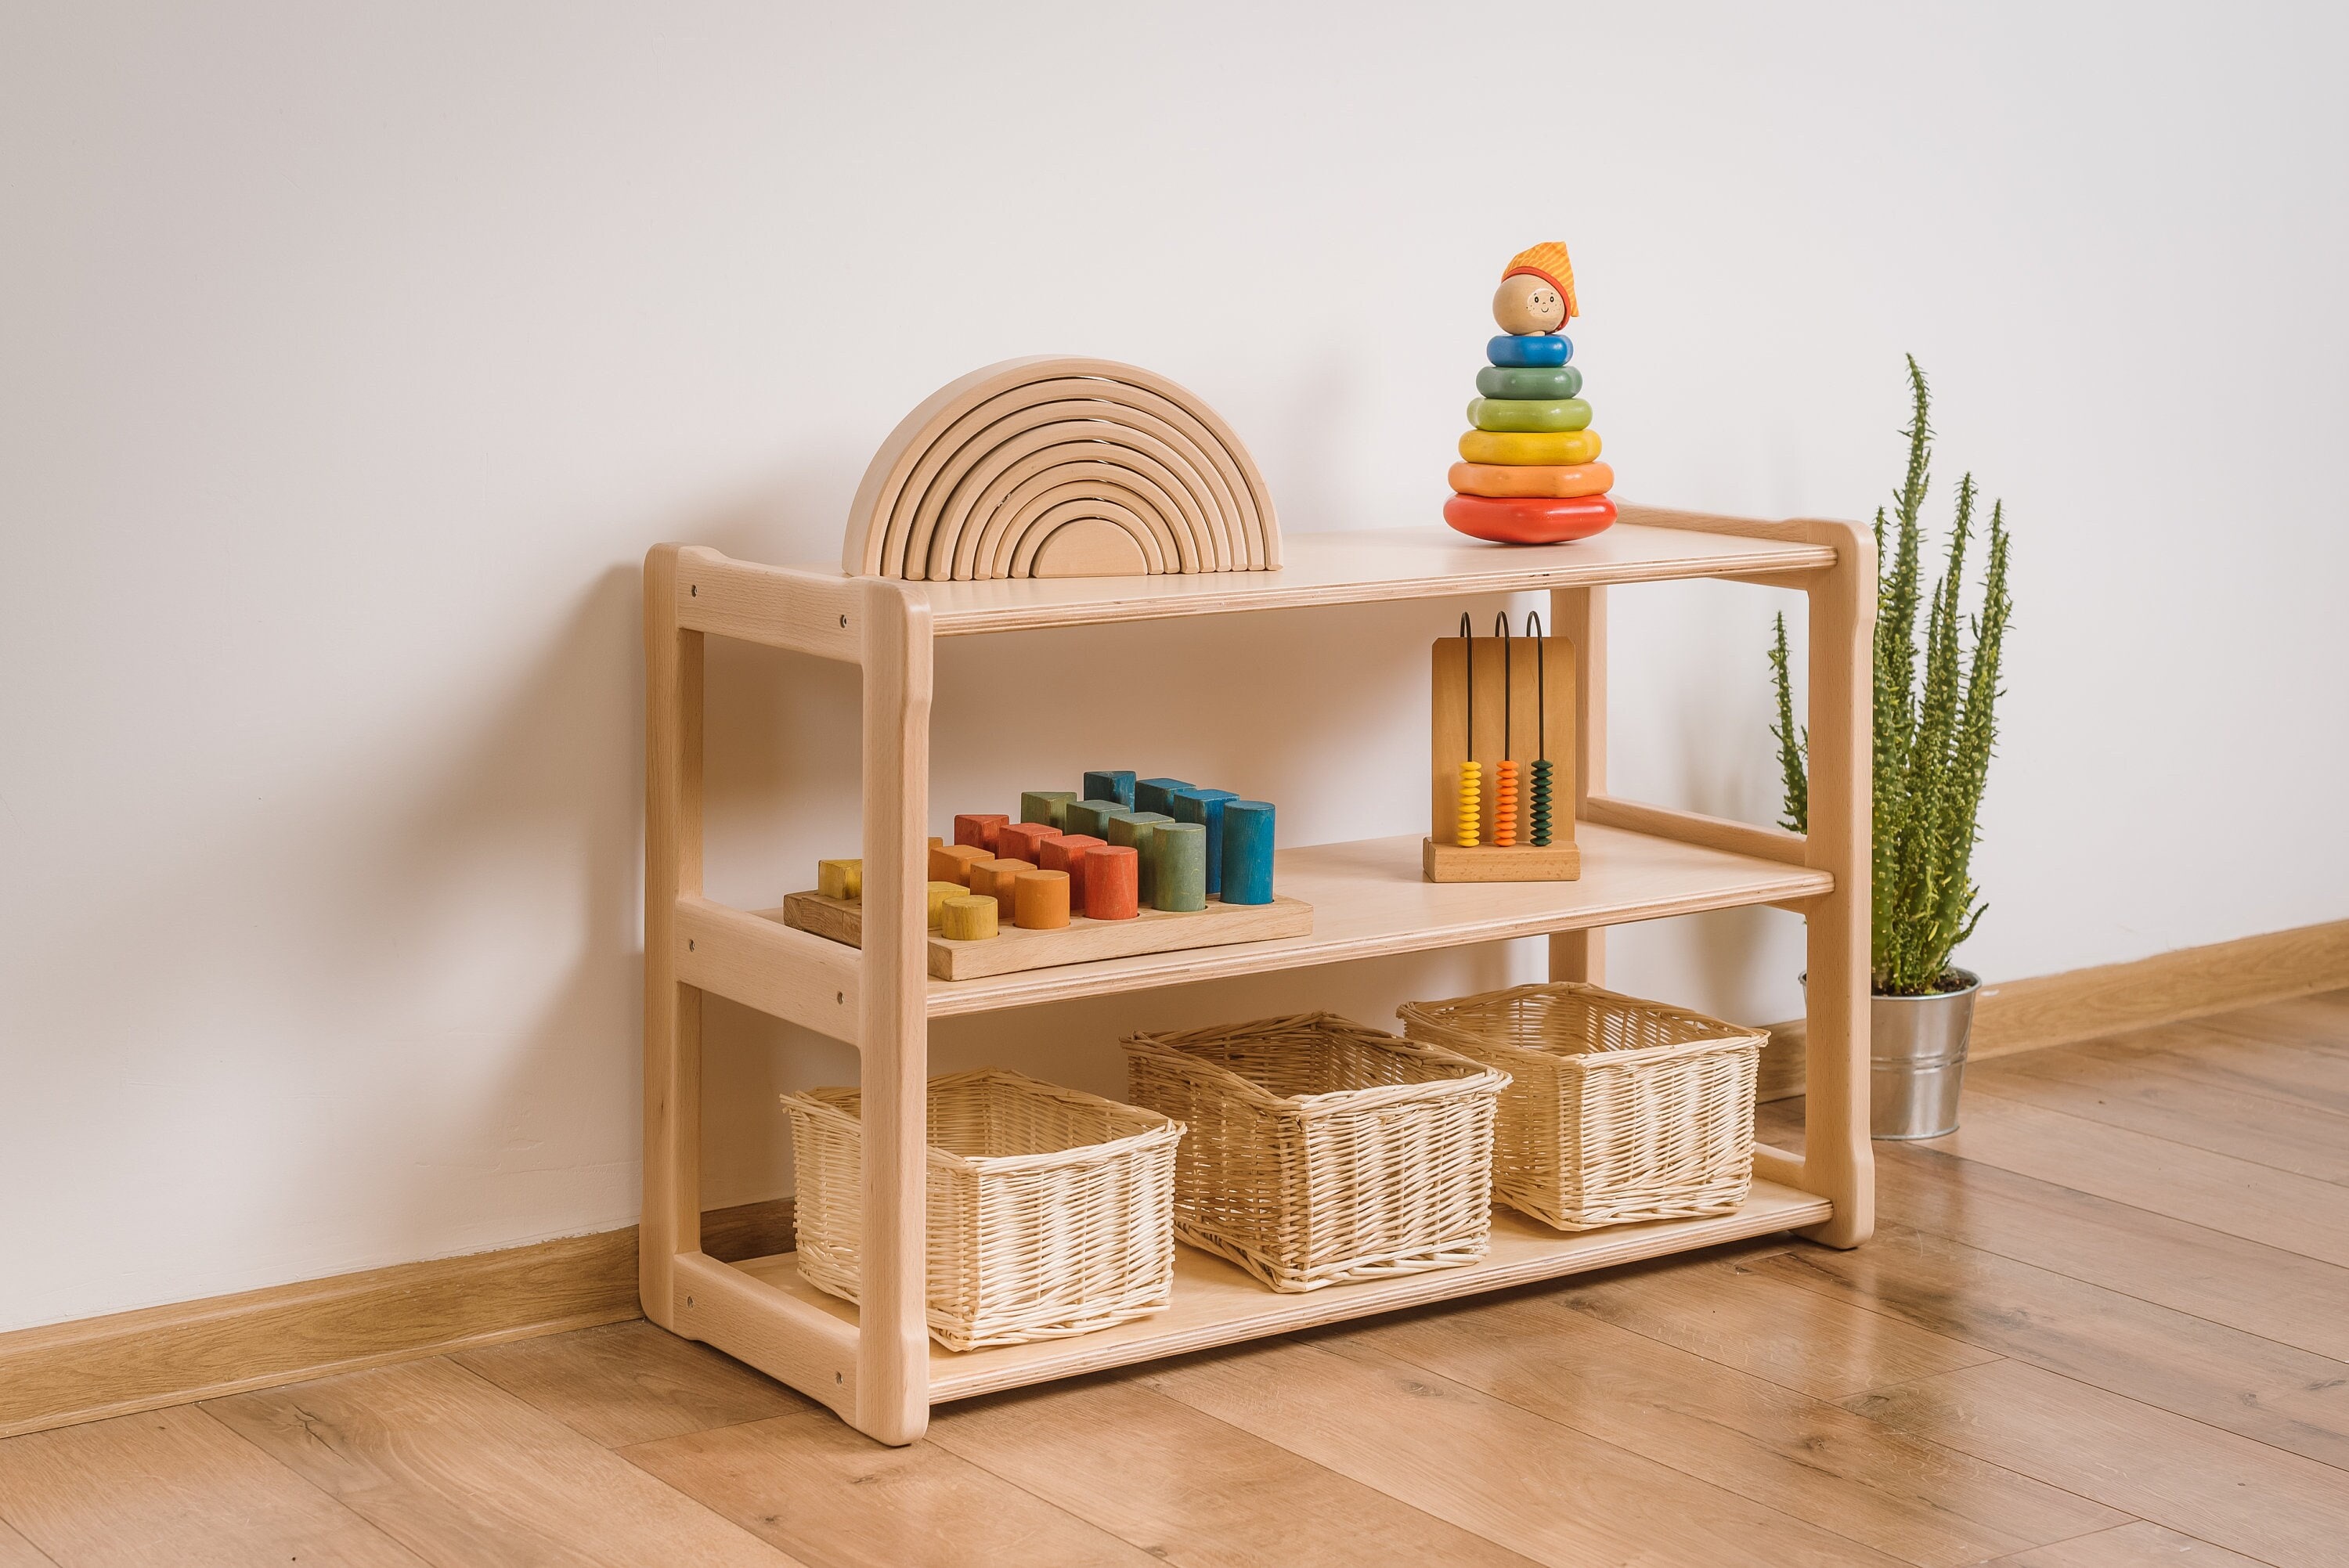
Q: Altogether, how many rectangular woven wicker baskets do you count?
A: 3